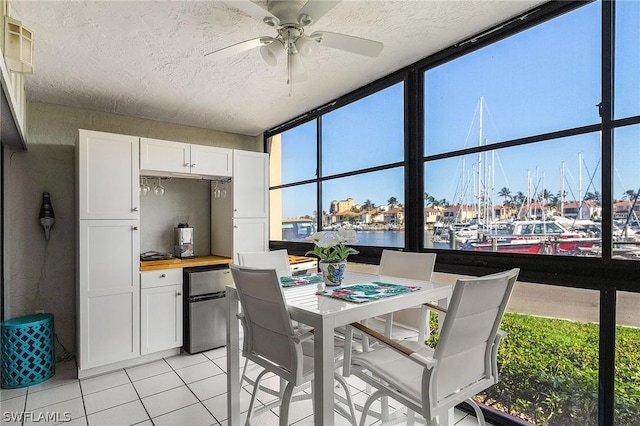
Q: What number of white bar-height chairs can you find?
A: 4